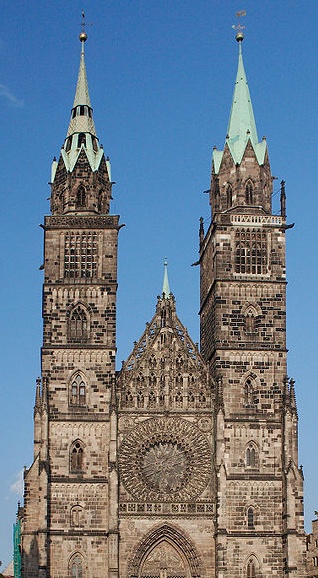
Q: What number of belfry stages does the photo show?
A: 2